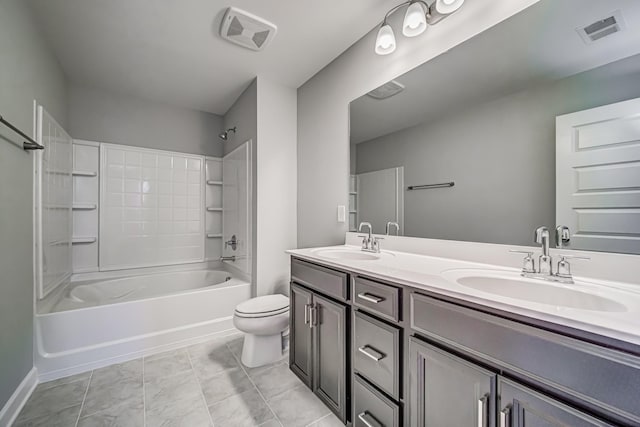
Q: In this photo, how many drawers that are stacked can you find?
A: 3